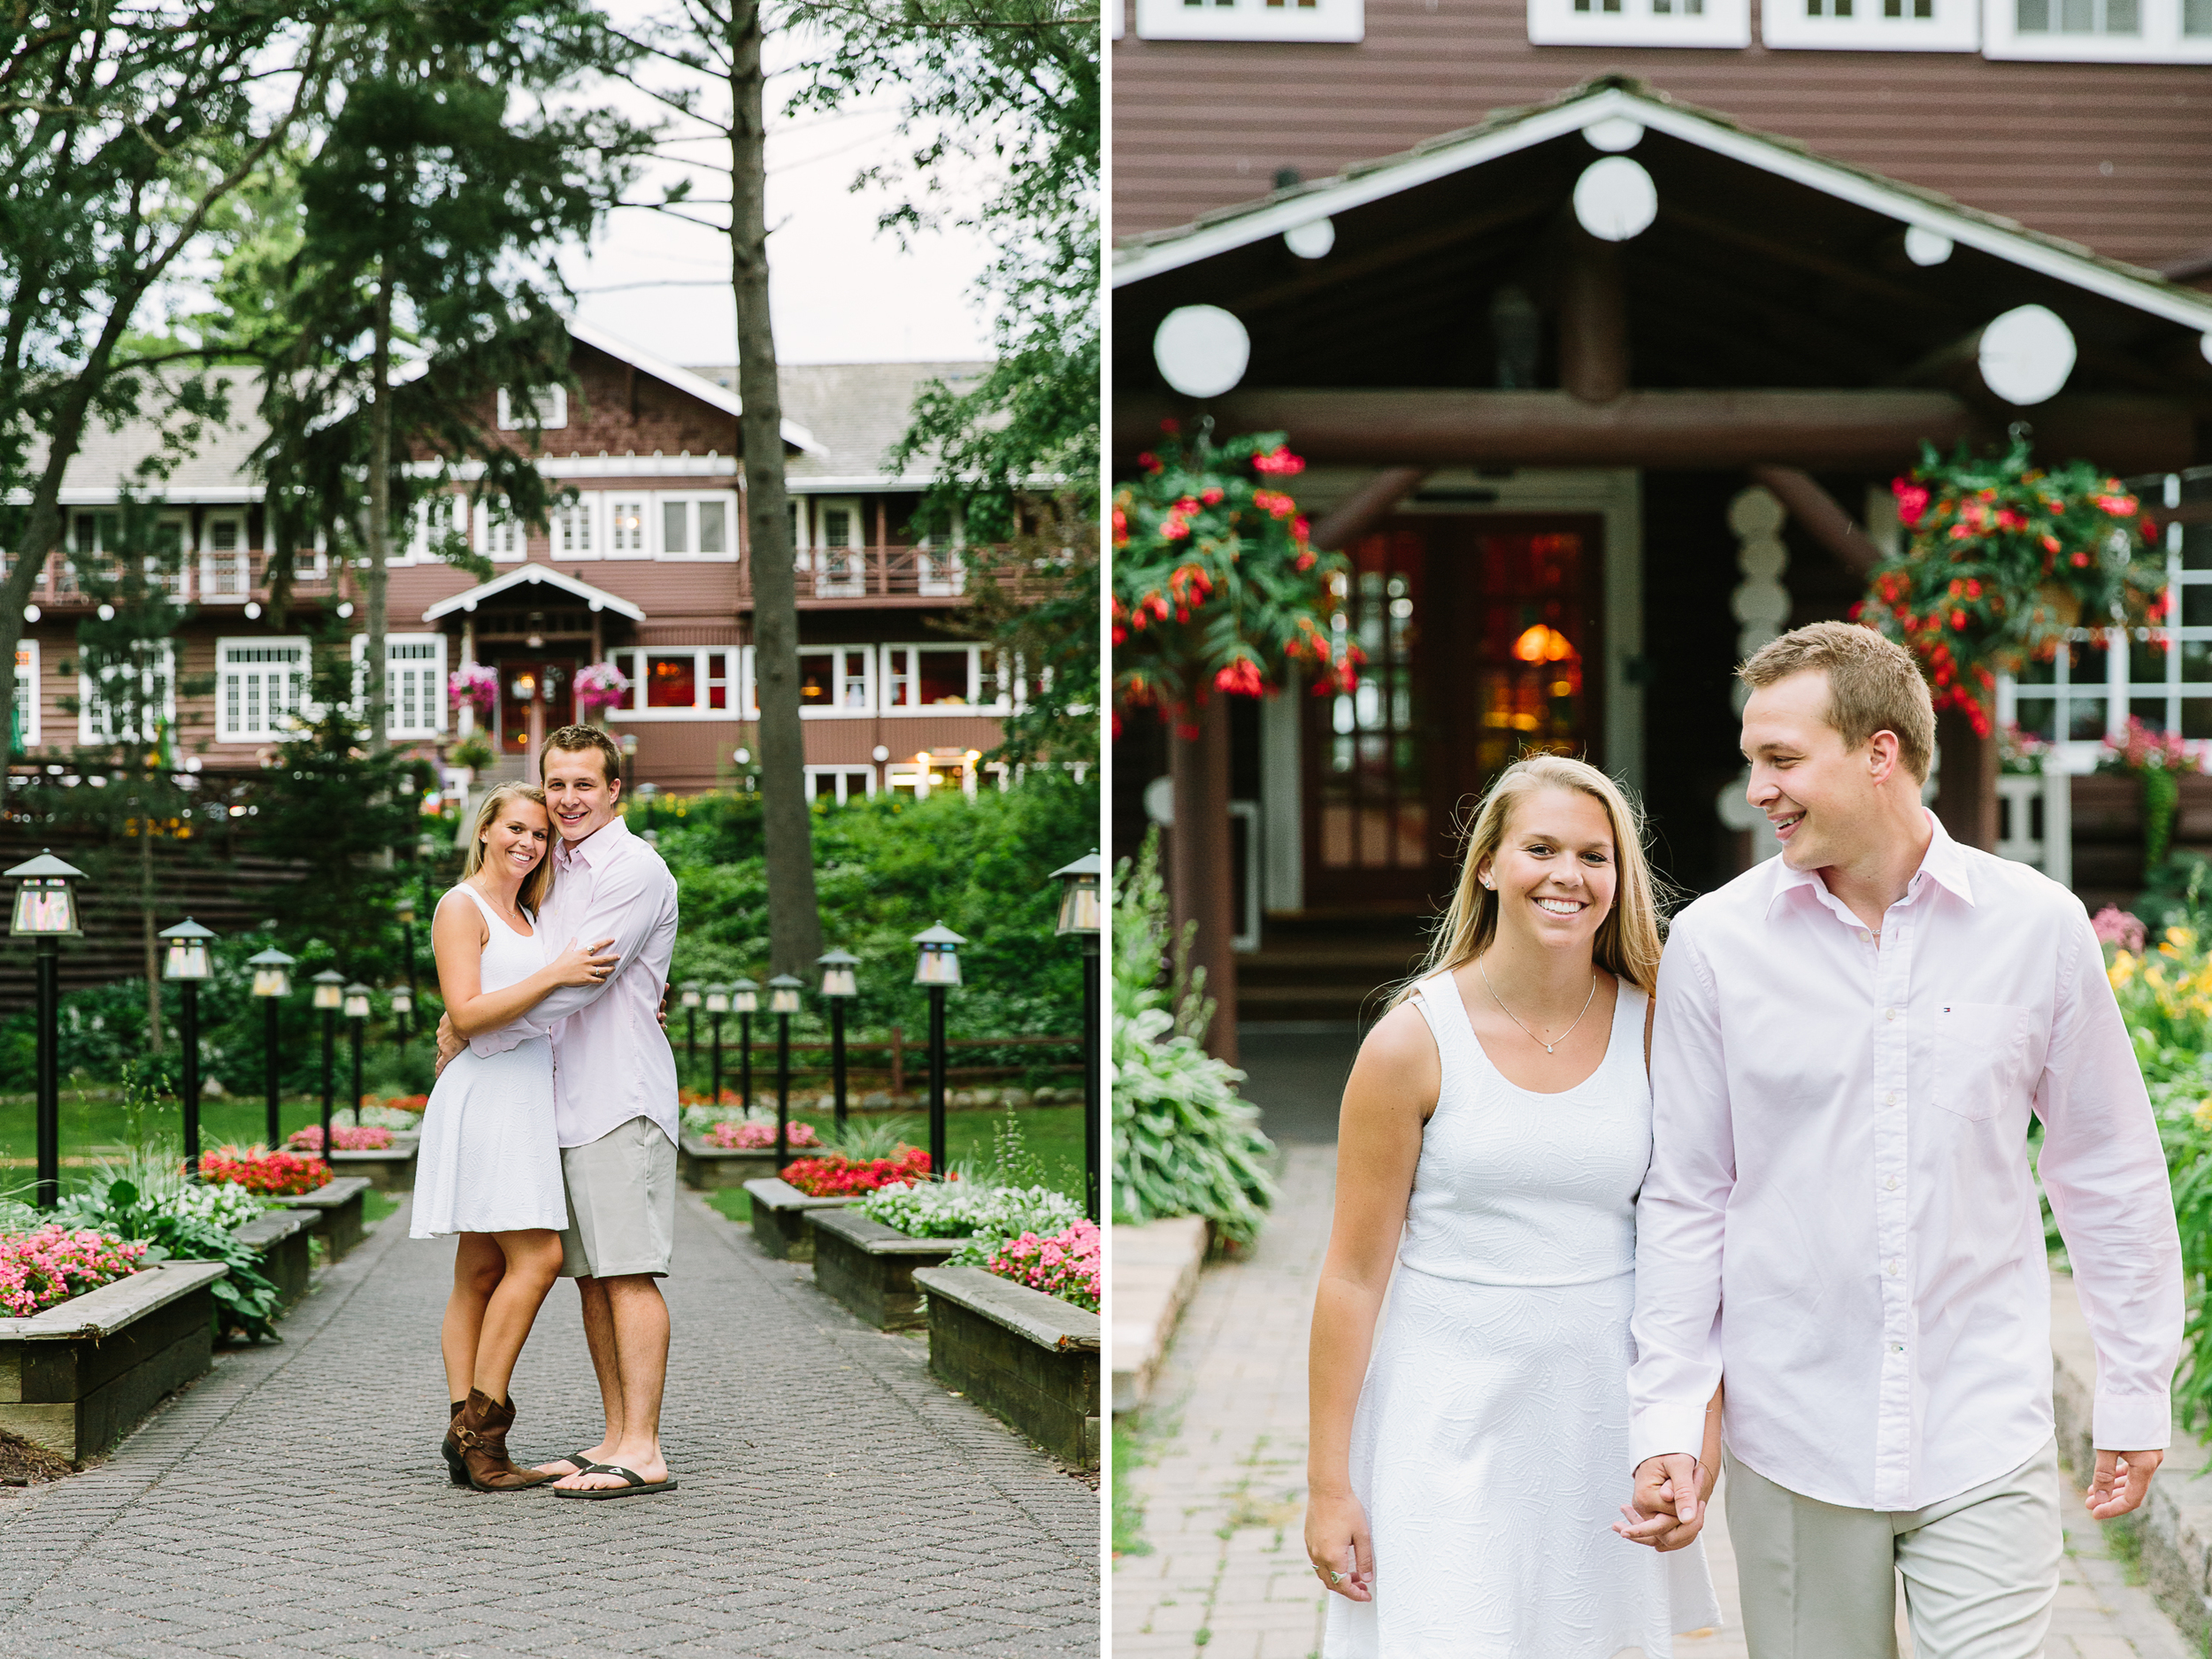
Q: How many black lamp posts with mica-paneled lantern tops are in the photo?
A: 13